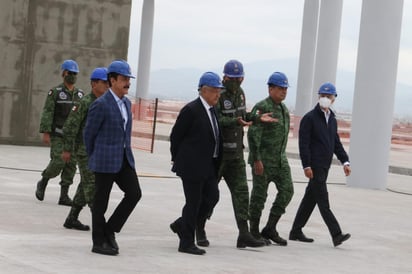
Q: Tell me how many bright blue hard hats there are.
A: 7